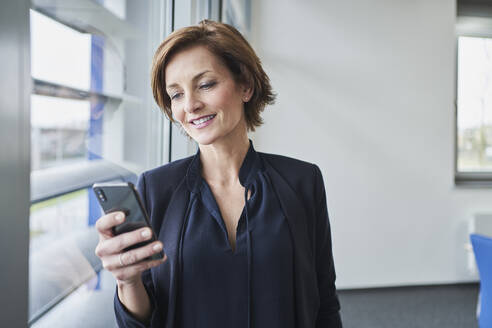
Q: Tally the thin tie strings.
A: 2